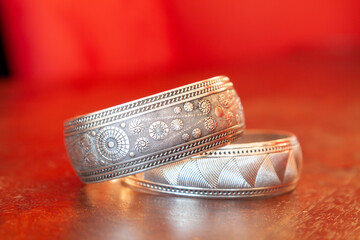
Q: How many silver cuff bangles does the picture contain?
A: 2